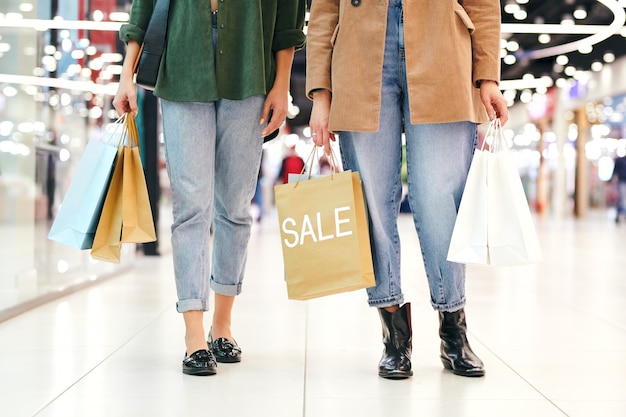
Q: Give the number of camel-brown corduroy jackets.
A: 1